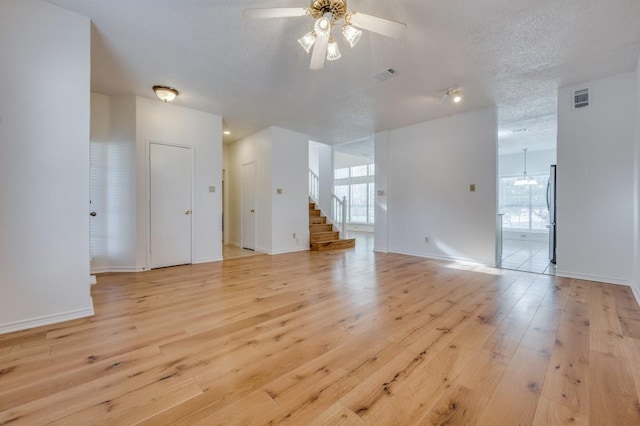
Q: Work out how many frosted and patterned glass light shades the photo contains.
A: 4